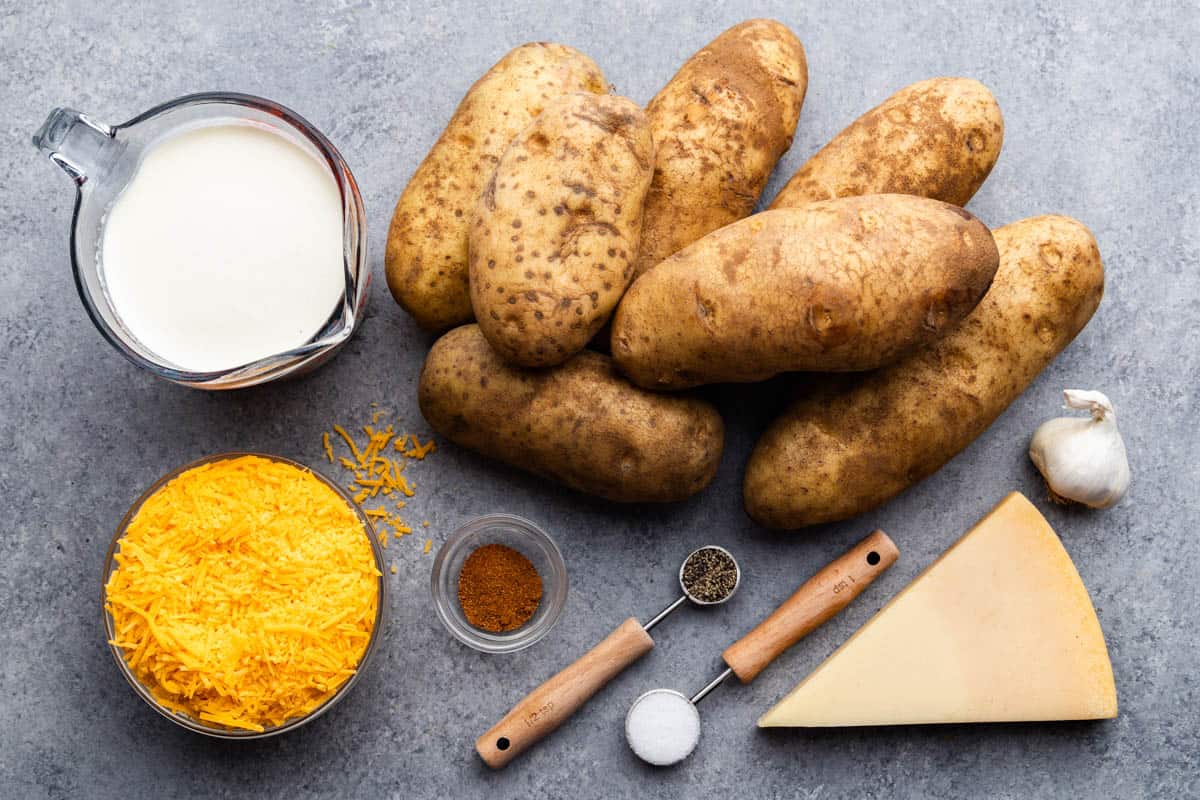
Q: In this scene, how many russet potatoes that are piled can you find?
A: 7